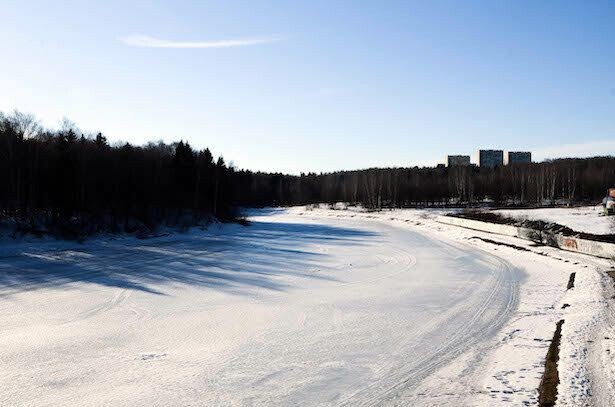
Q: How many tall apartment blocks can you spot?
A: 3